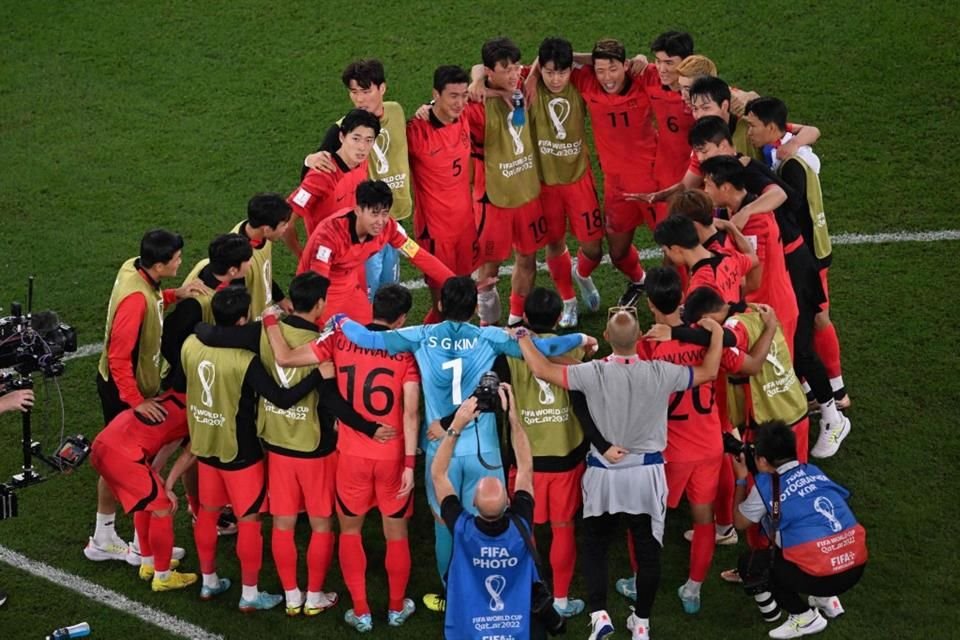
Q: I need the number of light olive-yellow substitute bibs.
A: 12